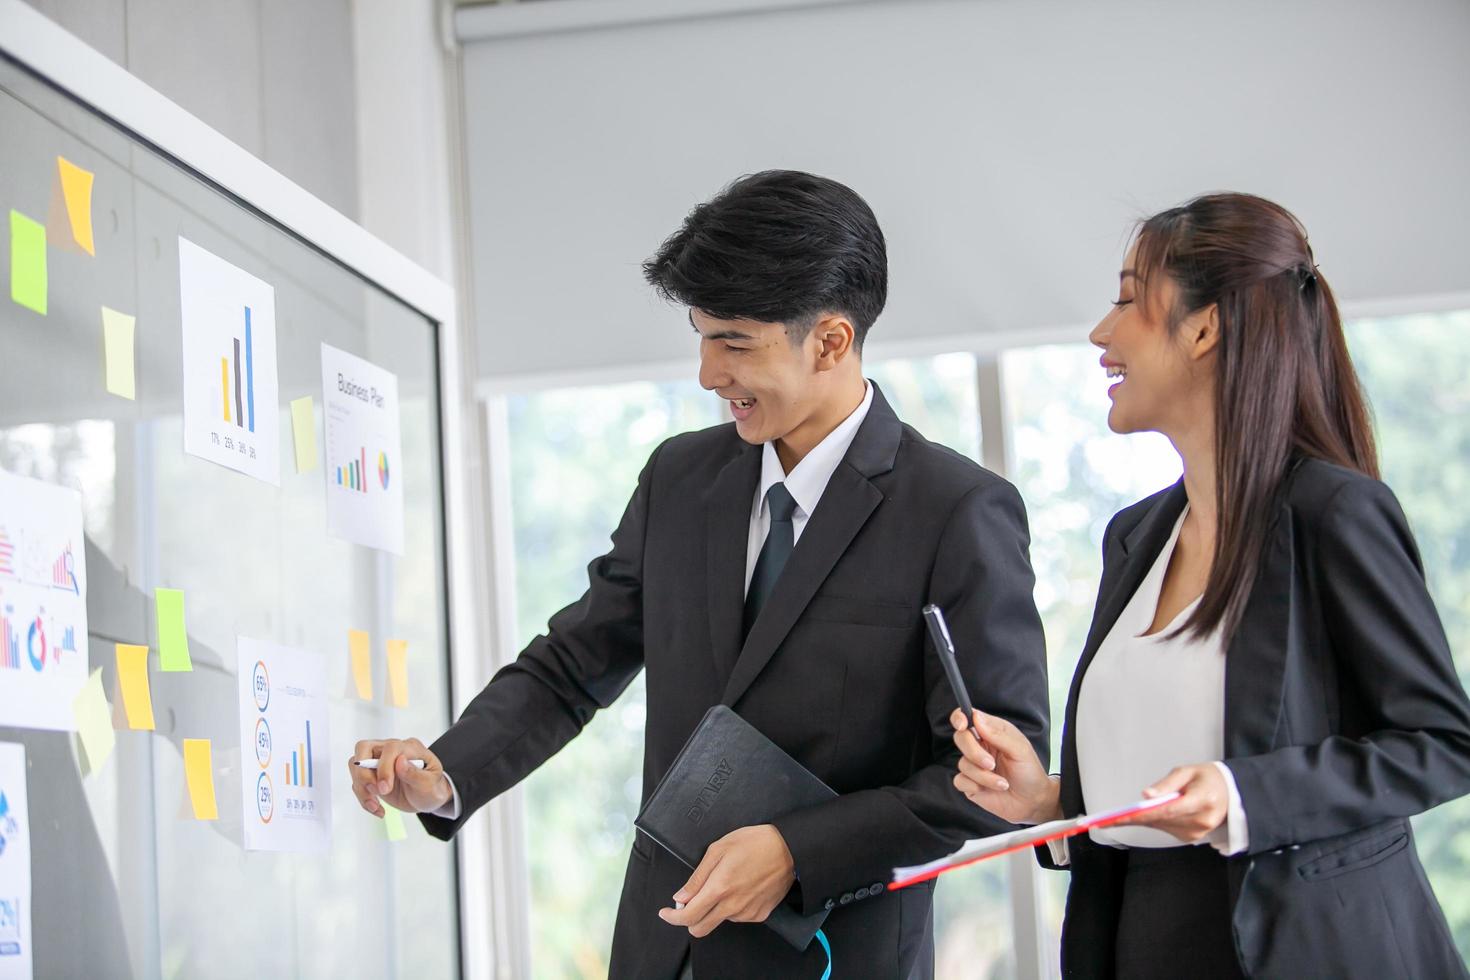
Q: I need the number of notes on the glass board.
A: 11